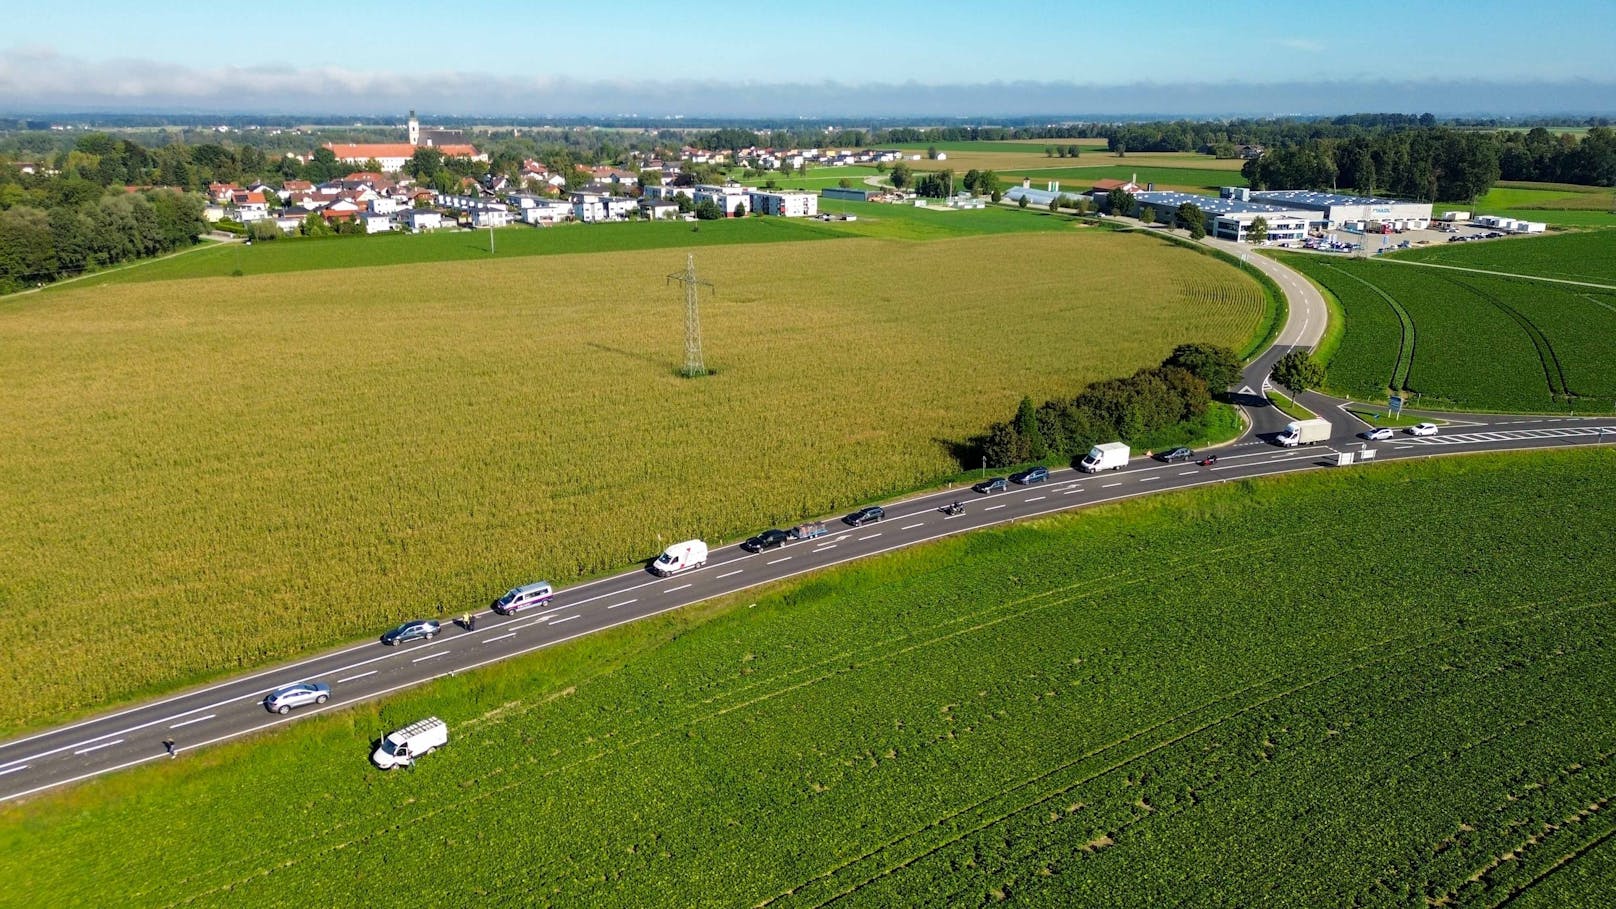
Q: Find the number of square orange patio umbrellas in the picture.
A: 0